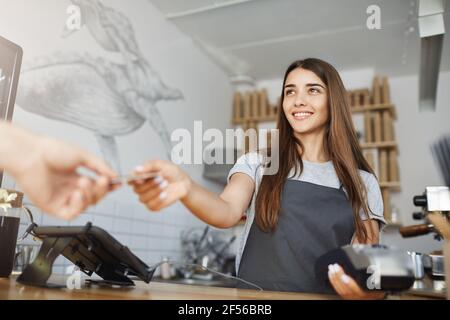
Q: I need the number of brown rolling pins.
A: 0